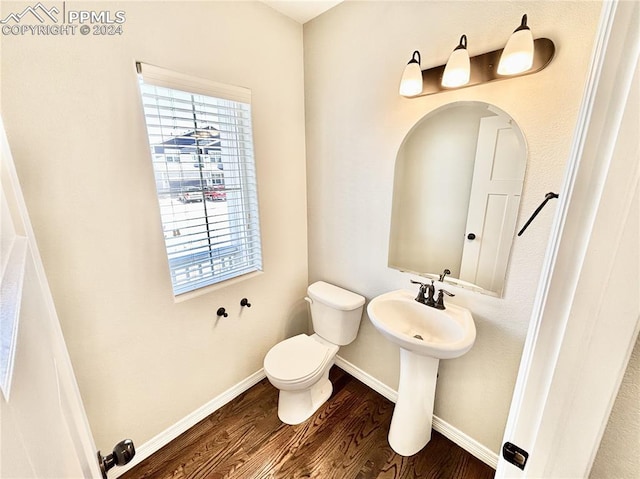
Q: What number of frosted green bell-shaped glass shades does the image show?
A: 0